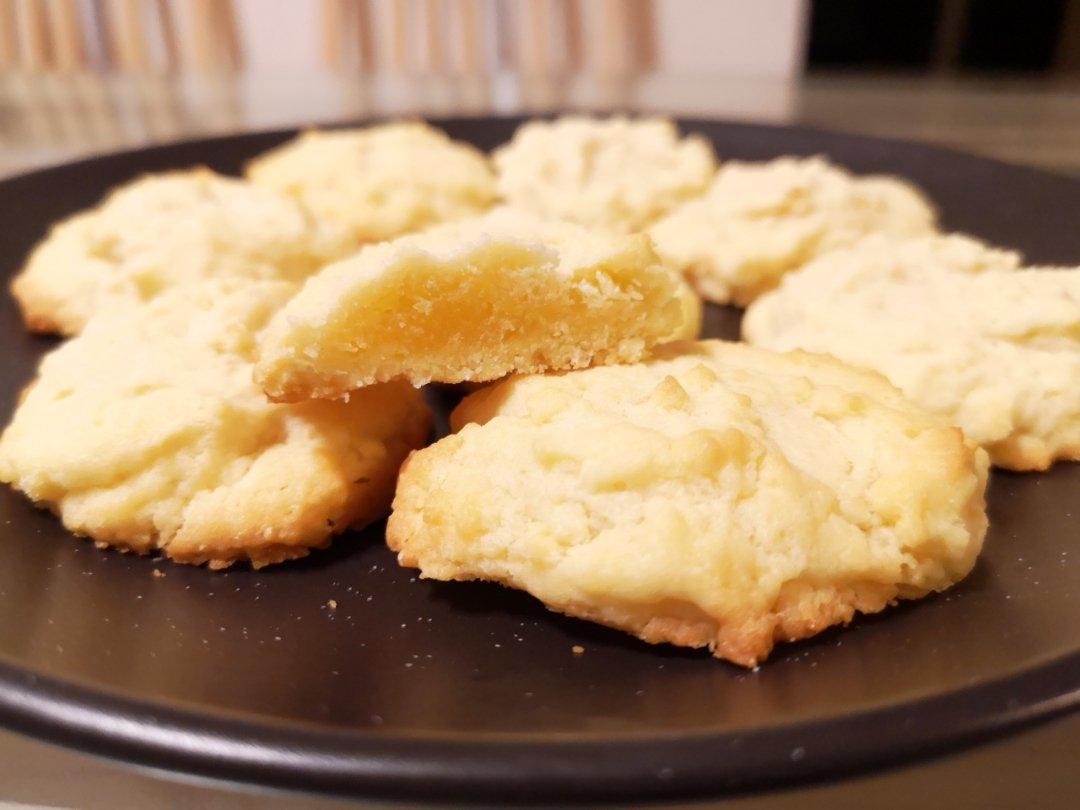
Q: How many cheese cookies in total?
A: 8